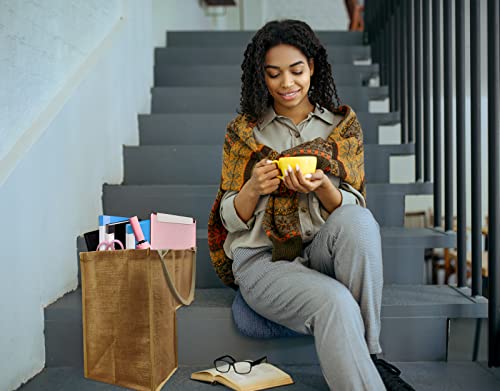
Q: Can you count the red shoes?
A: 0